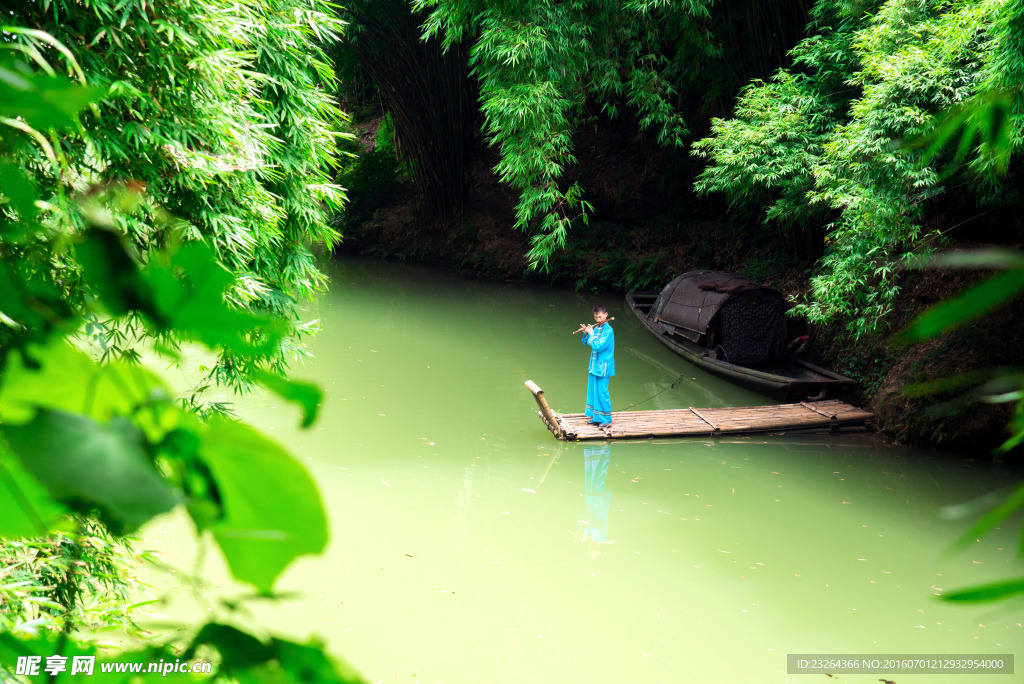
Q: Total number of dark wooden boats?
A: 1